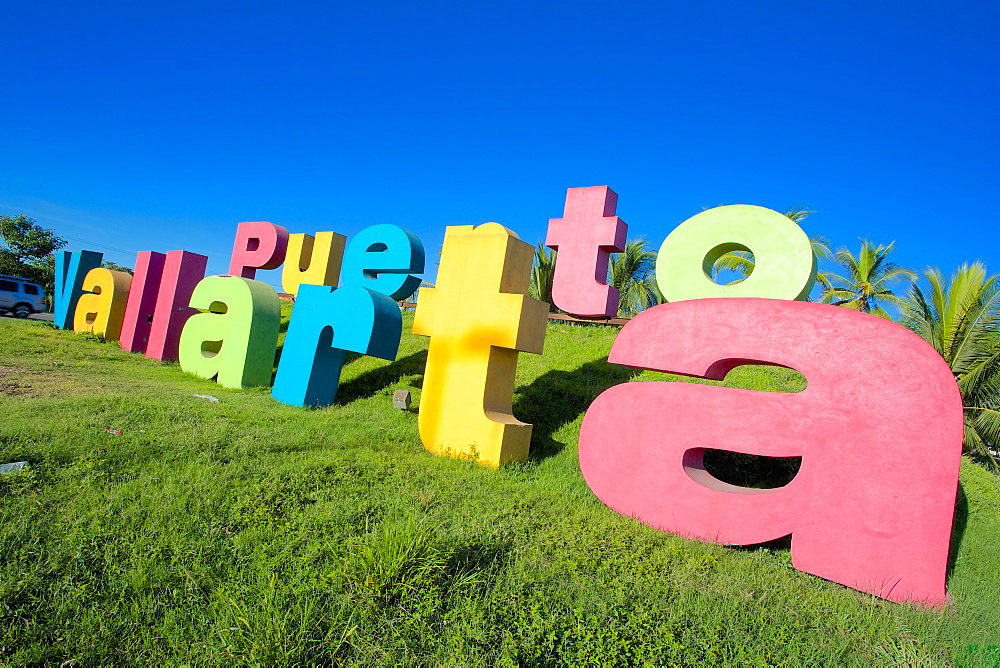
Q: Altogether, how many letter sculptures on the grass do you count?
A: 14